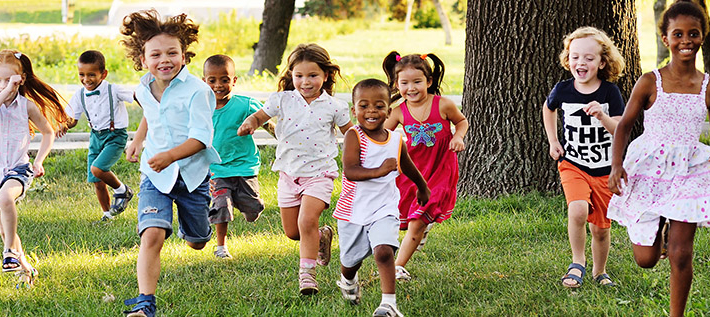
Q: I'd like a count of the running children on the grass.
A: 9